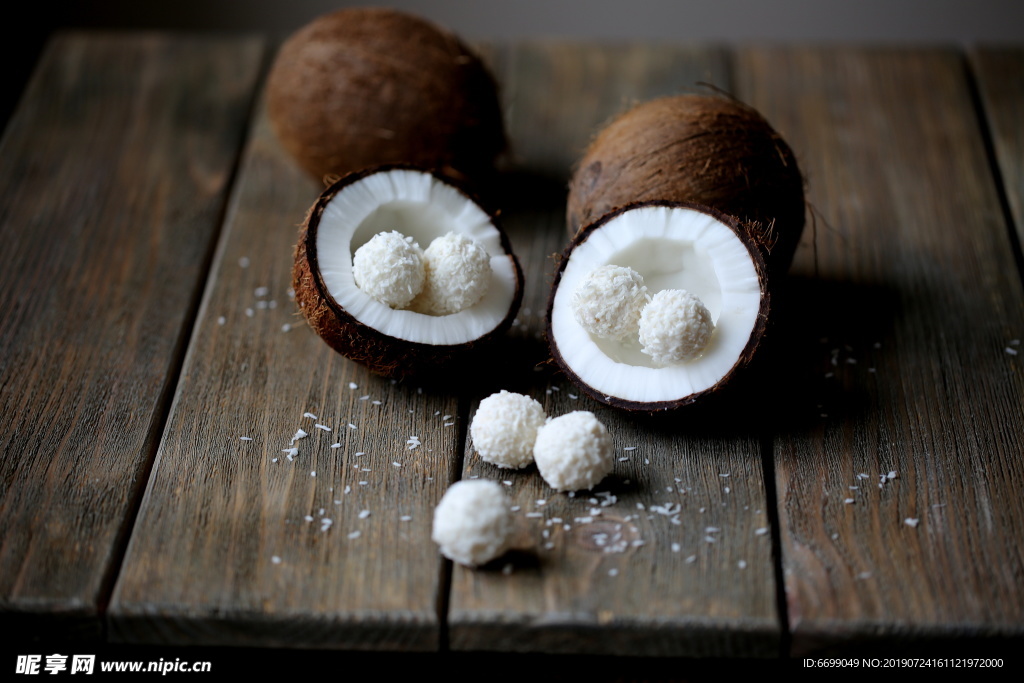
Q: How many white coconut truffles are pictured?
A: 7